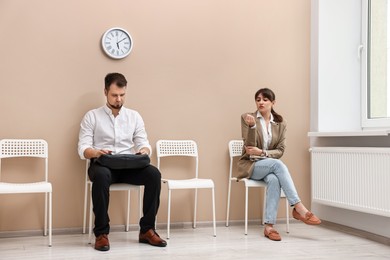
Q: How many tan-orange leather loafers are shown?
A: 2